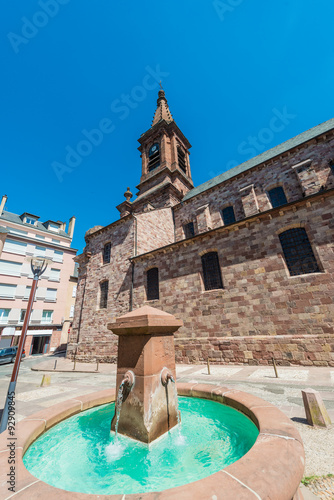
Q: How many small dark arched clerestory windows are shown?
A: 3